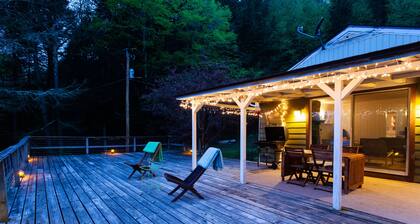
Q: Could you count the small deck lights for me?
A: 4